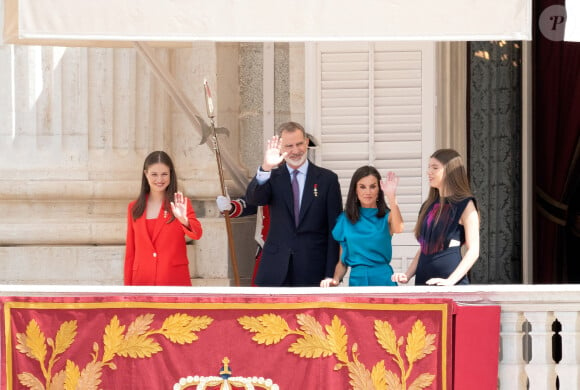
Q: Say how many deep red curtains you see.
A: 1